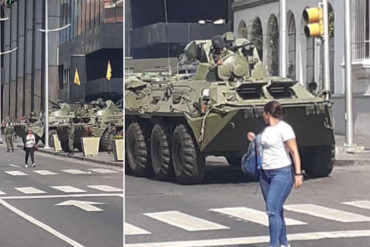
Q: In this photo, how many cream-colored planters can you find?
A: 3